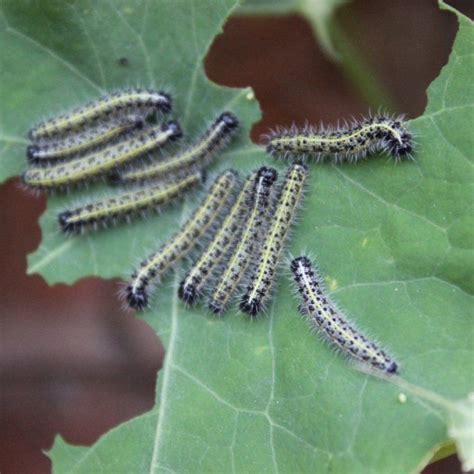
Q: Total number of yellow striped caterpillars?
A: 11